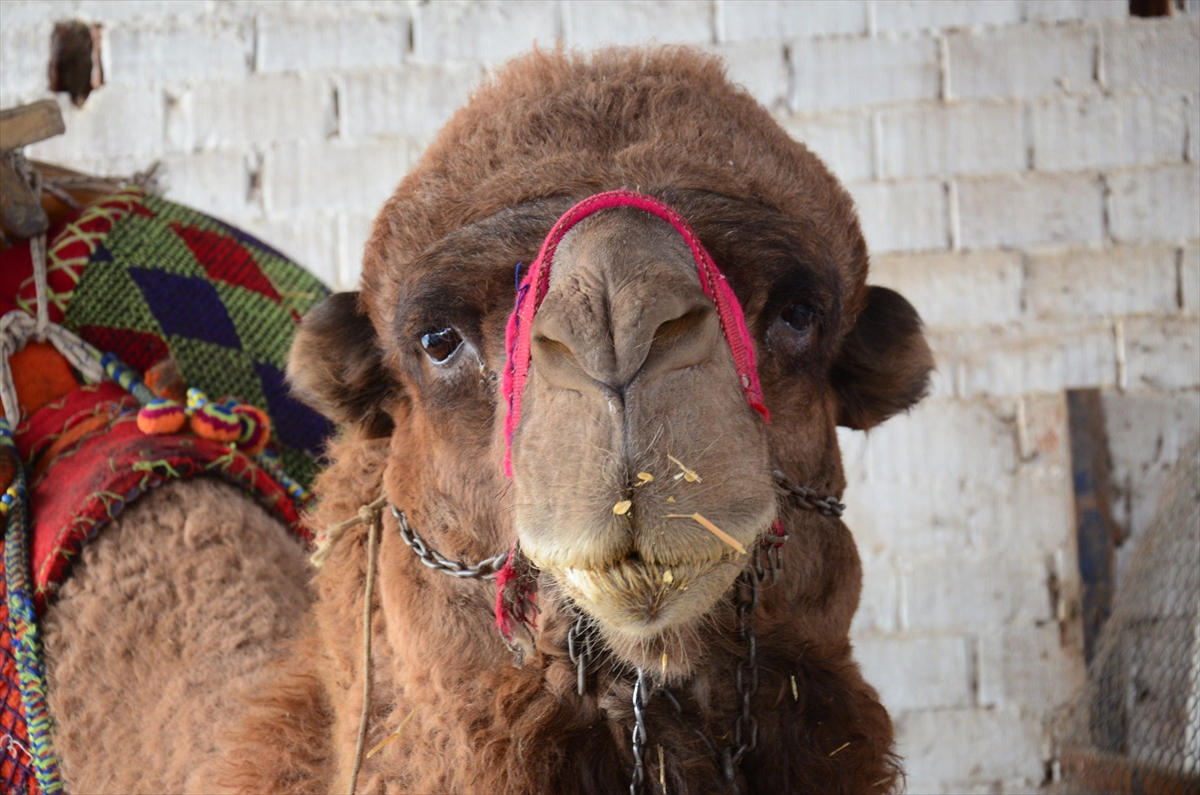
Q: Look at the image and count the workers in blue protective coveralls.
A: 0